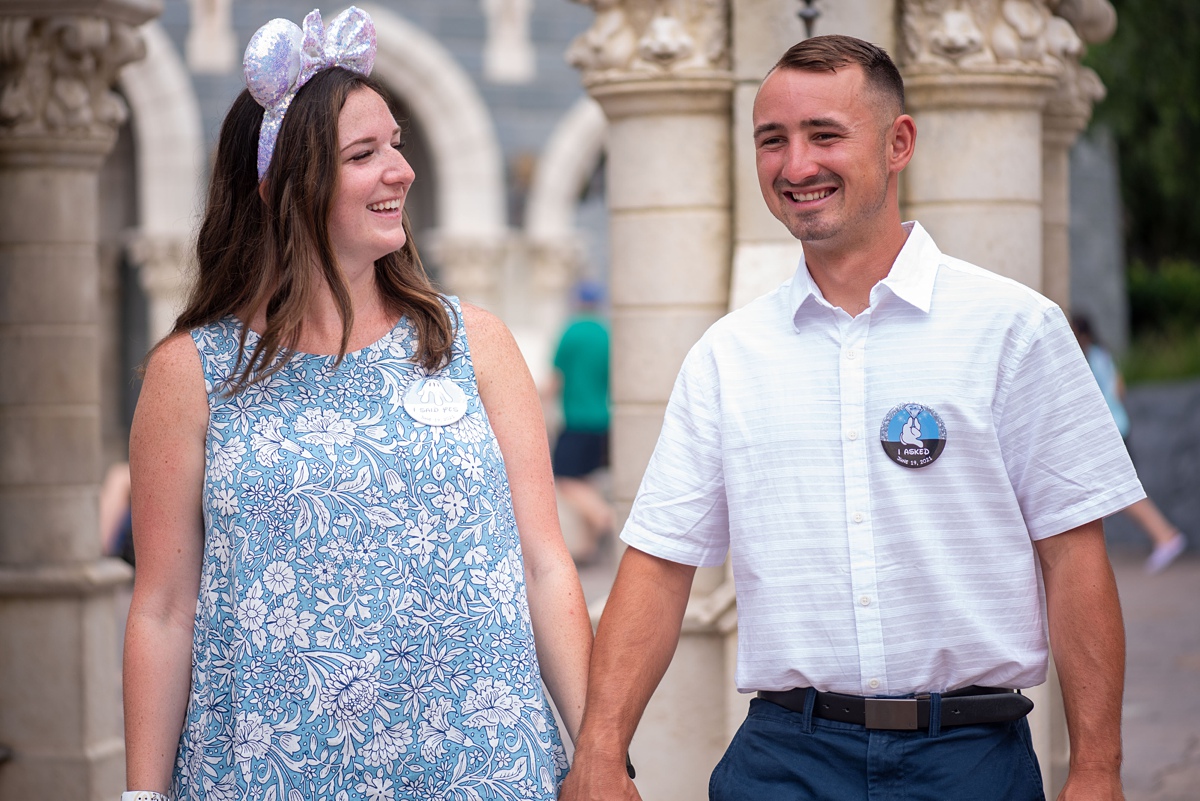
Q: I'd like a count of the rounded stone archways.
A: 3